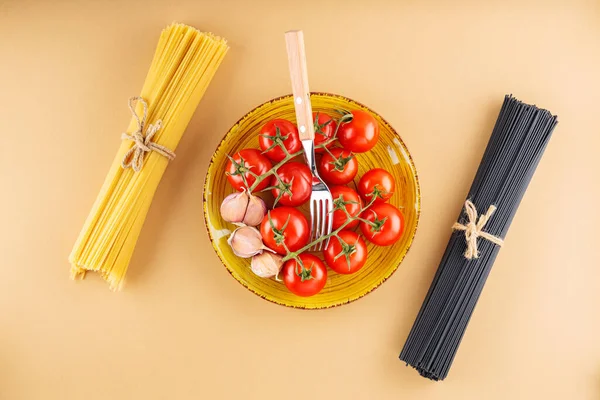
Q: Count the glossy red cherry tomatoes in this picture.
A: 12